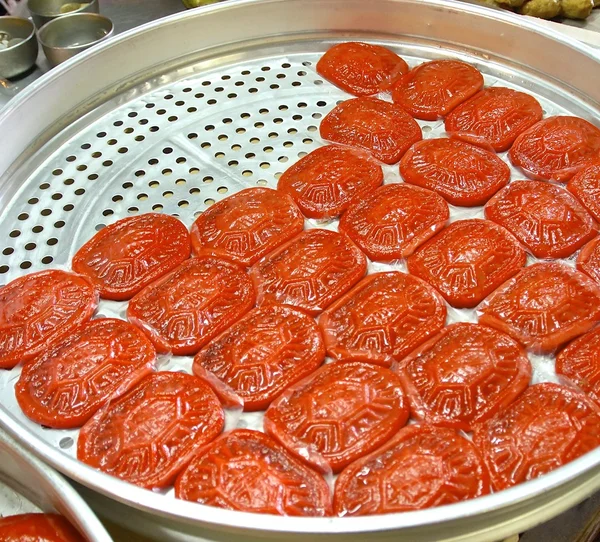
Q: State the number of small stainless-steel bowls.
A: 3